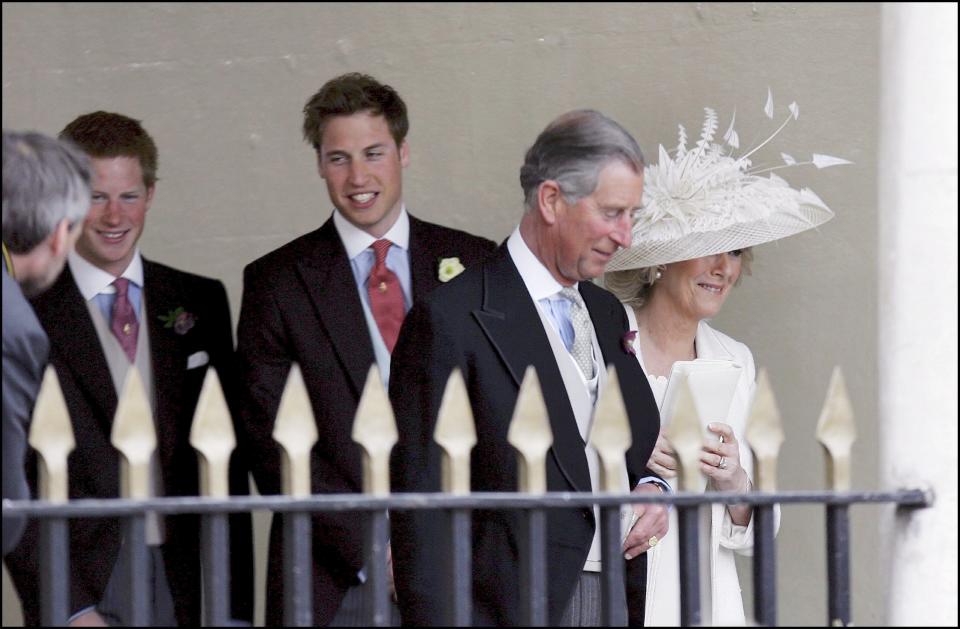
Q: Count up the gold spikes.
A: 11